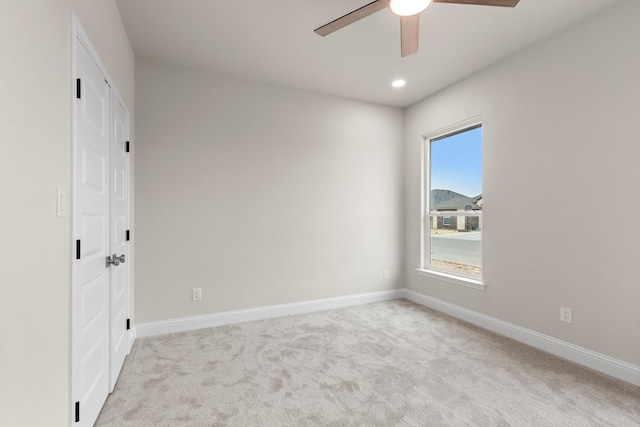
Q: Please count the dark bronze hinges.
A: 6